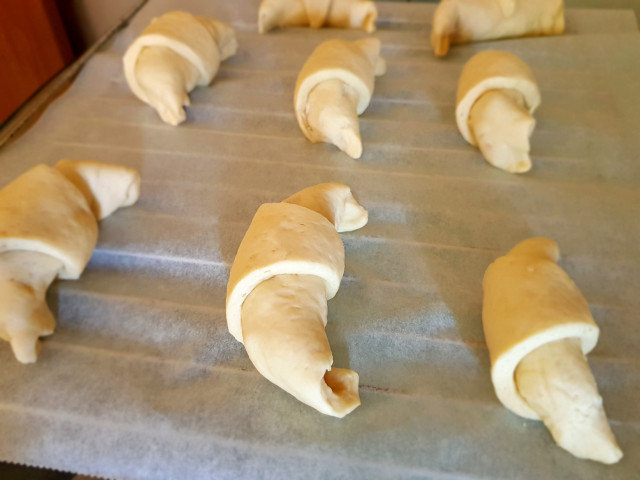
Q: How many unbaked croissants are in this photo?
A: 8